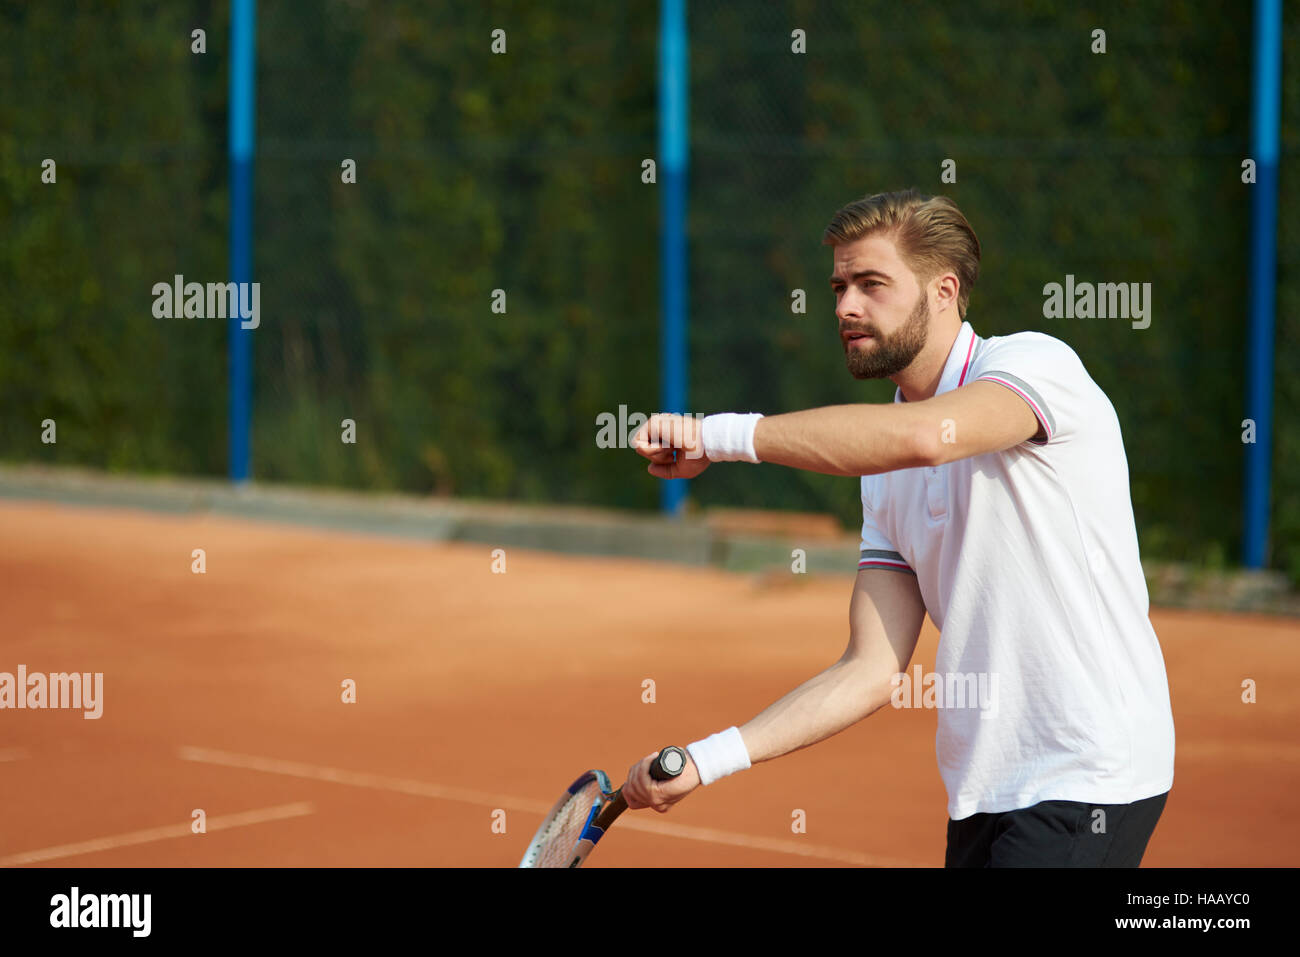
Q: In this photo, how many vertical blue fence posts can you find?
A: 3